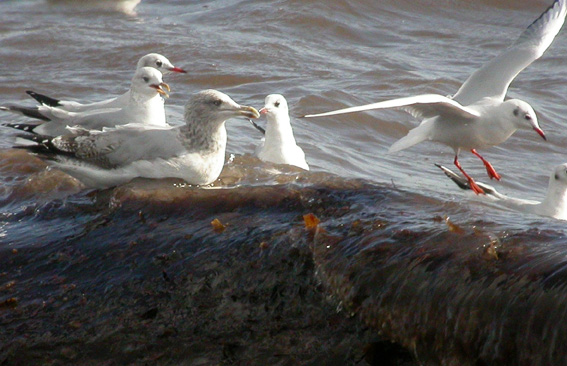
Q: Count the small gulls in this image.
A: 5